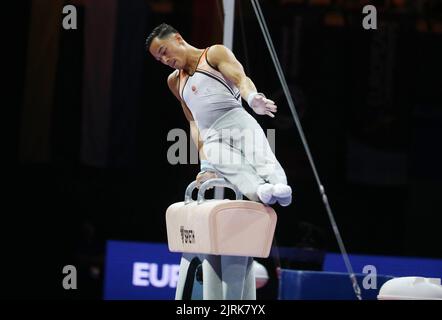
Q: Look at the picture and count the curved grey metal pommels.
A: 2